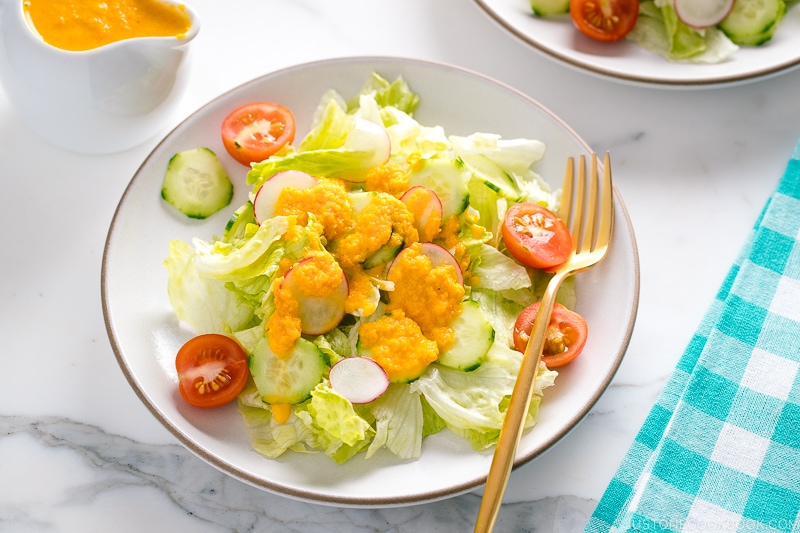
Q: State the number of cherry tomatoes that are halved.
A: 5